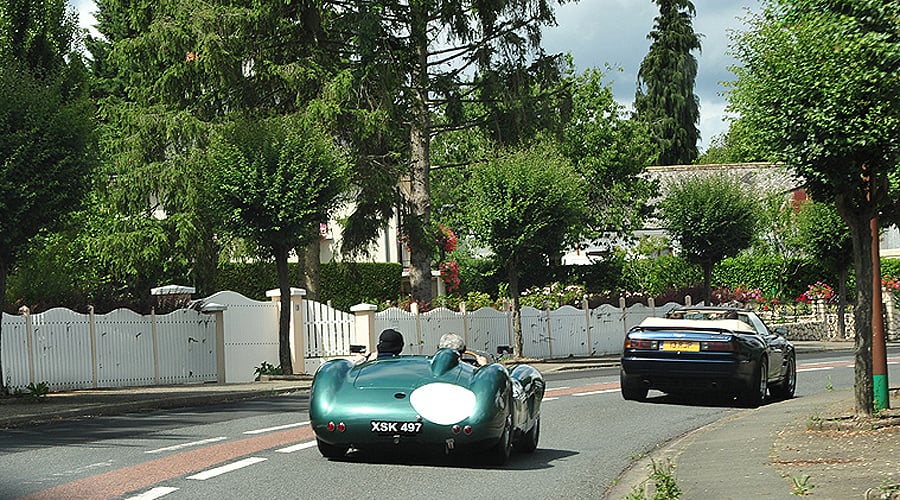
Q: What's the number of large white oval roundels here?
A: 1